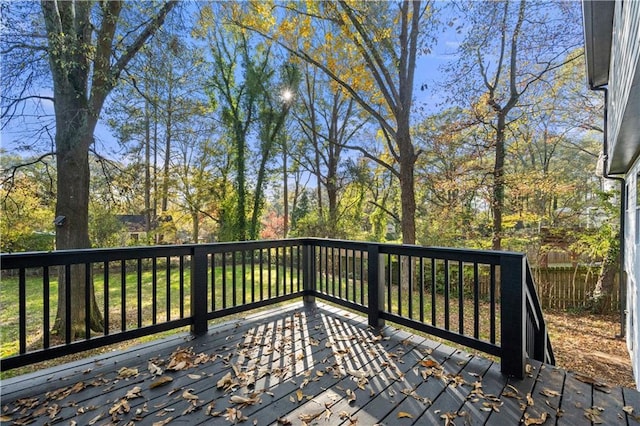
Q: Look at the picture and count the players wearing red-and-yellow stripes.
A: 0